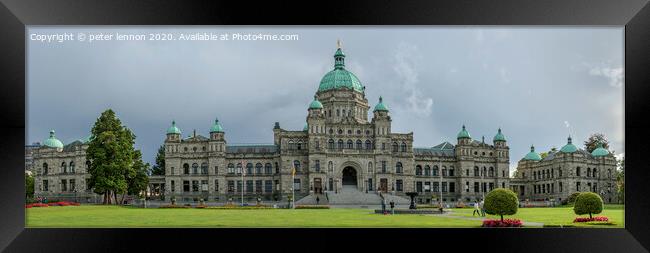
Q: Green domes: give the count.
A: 11